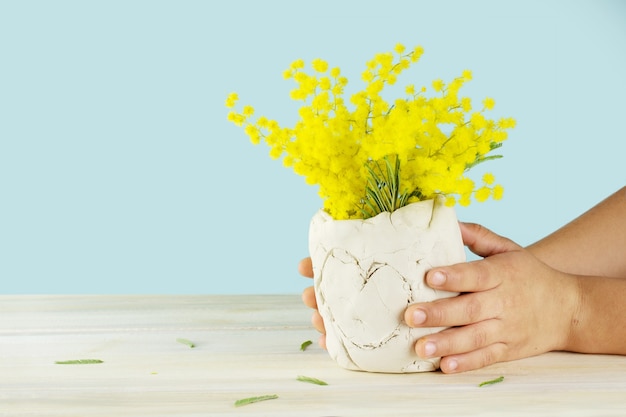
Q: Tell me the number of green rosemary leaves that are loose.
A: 6